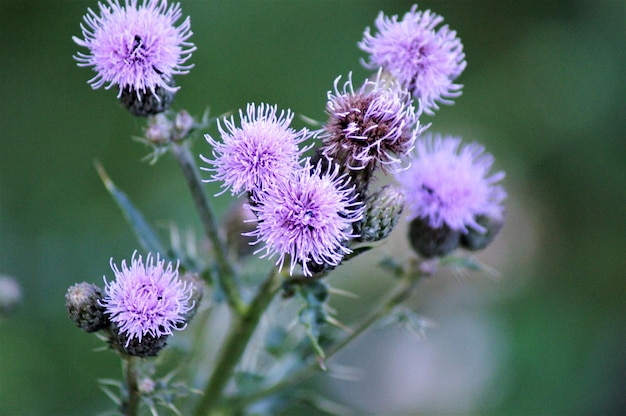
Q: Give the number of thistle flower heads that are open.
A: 7